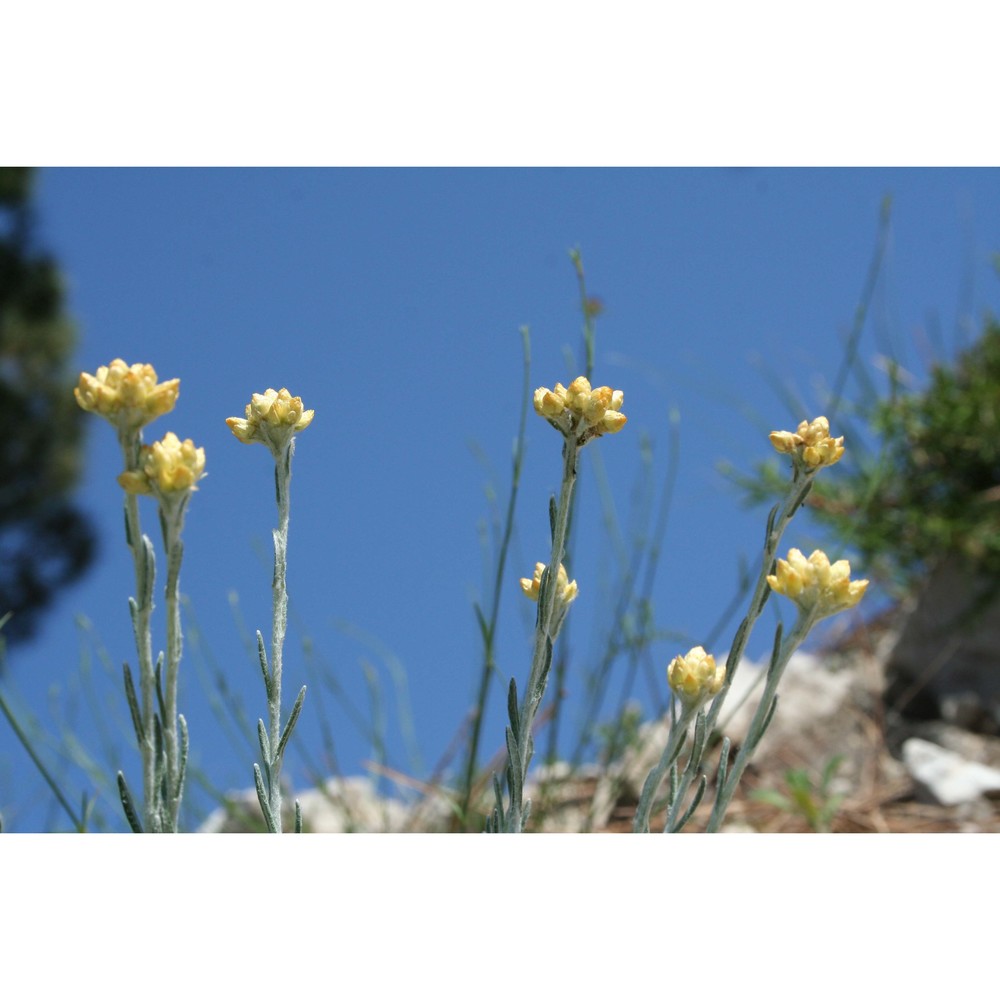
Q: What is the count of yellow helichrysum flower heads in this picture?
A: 8